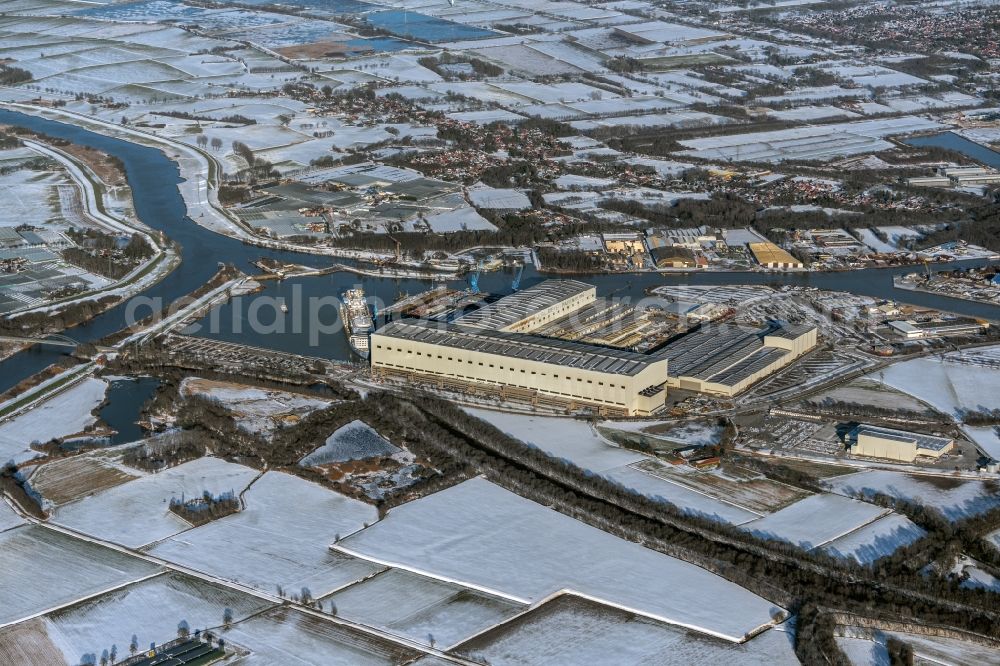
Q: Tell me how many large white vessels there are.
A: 1